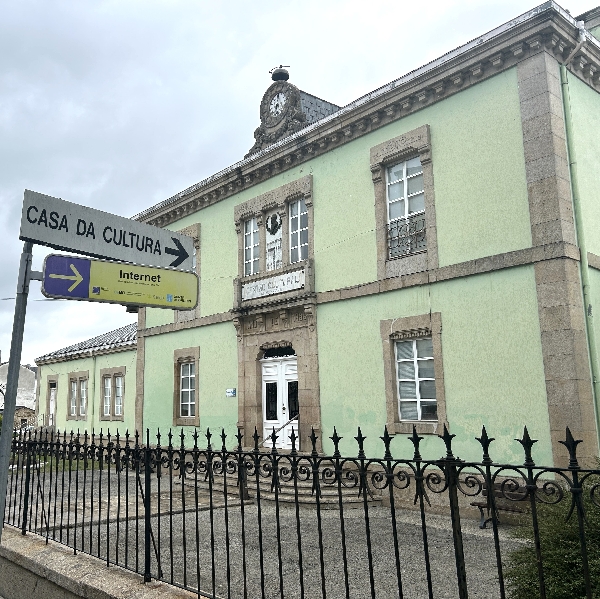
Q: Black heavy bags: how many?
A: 0